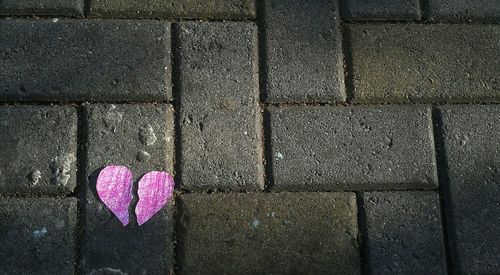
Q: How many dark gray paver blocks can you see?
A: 15